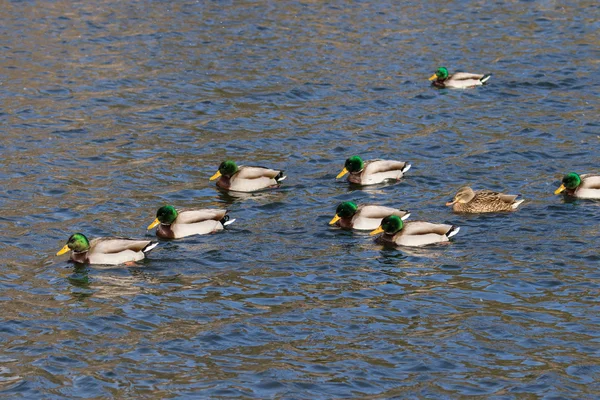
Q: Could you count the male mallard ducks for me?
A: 8